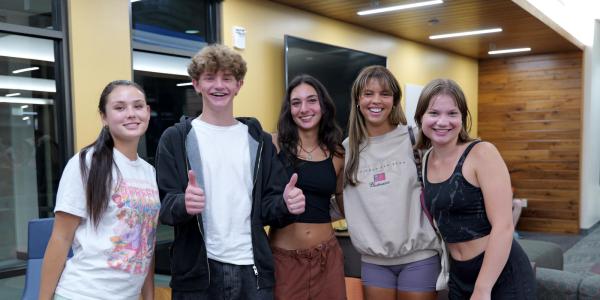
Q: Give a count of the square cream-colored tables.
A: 0